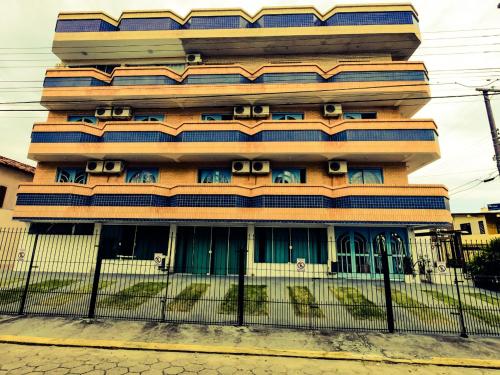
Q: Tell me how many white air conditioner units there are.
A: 11